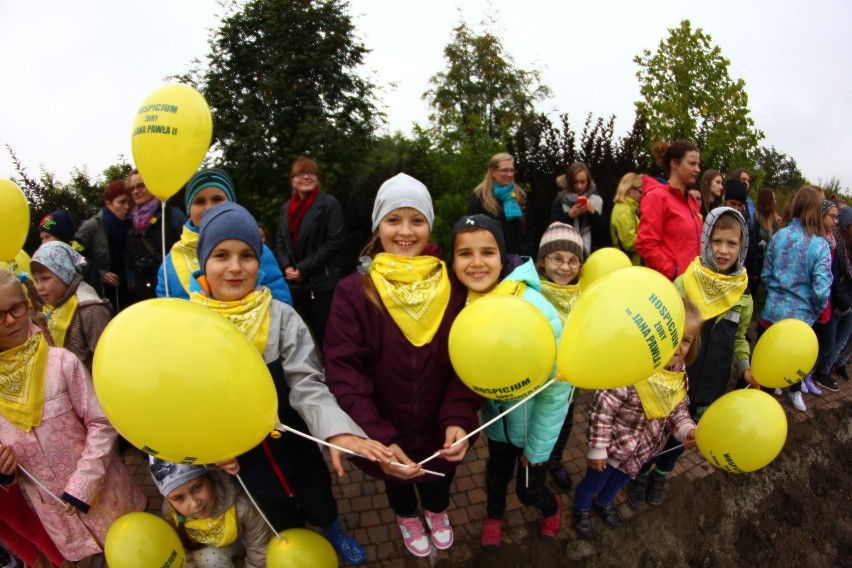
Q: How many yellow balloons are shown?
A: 11